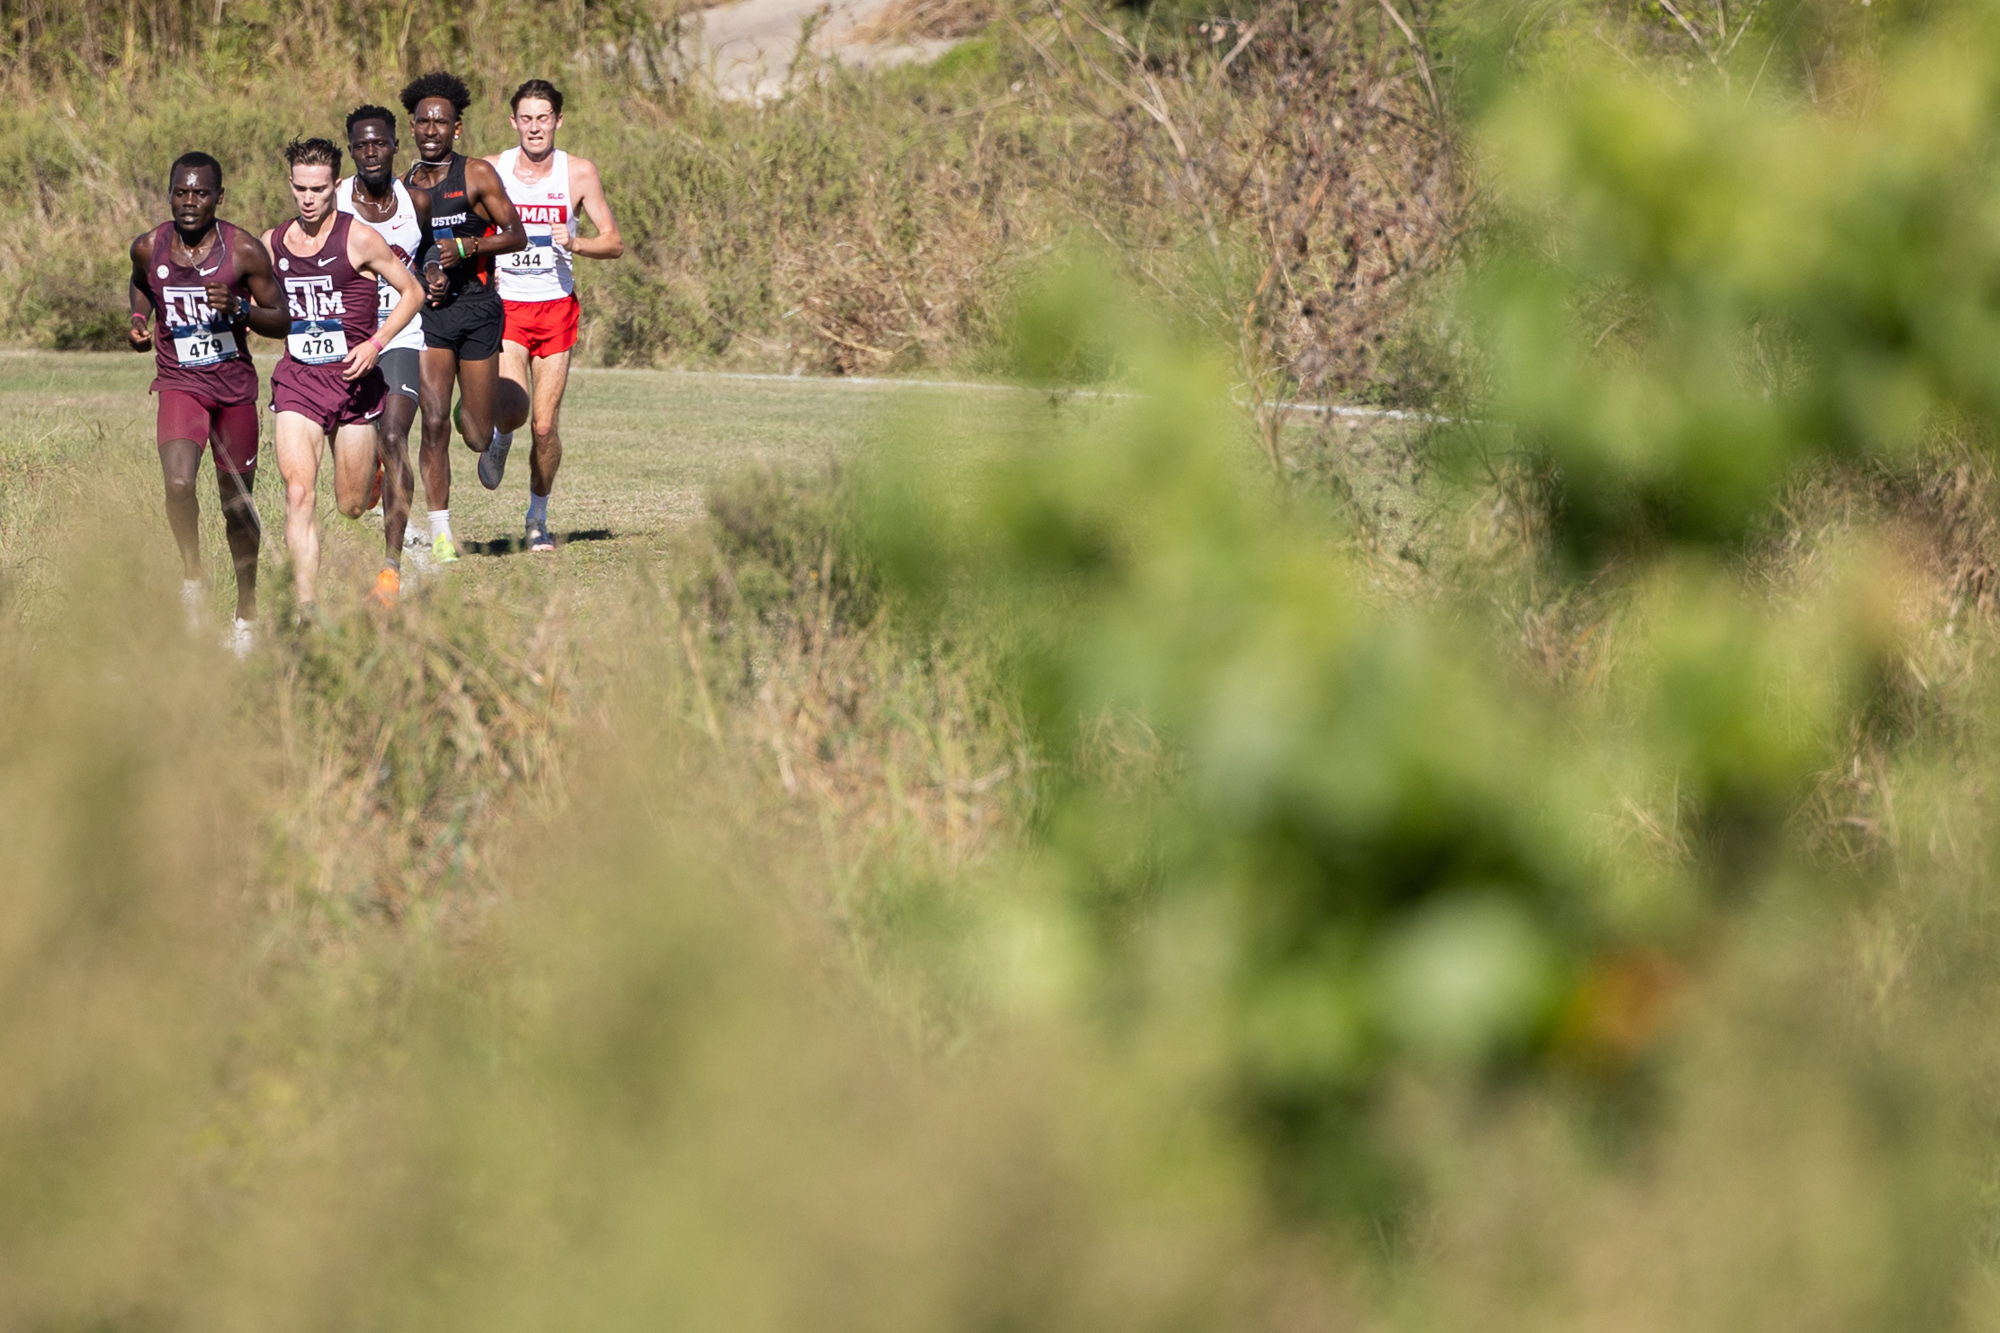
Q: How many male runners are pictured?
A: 5